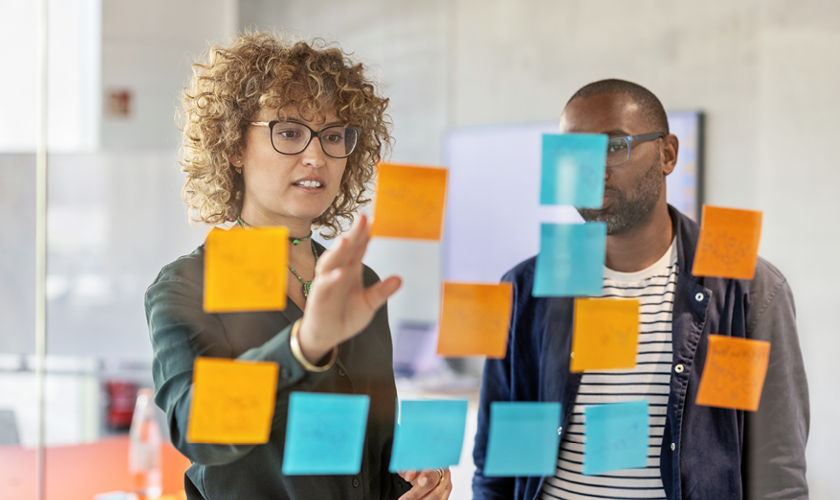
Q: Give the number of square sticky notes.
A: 13